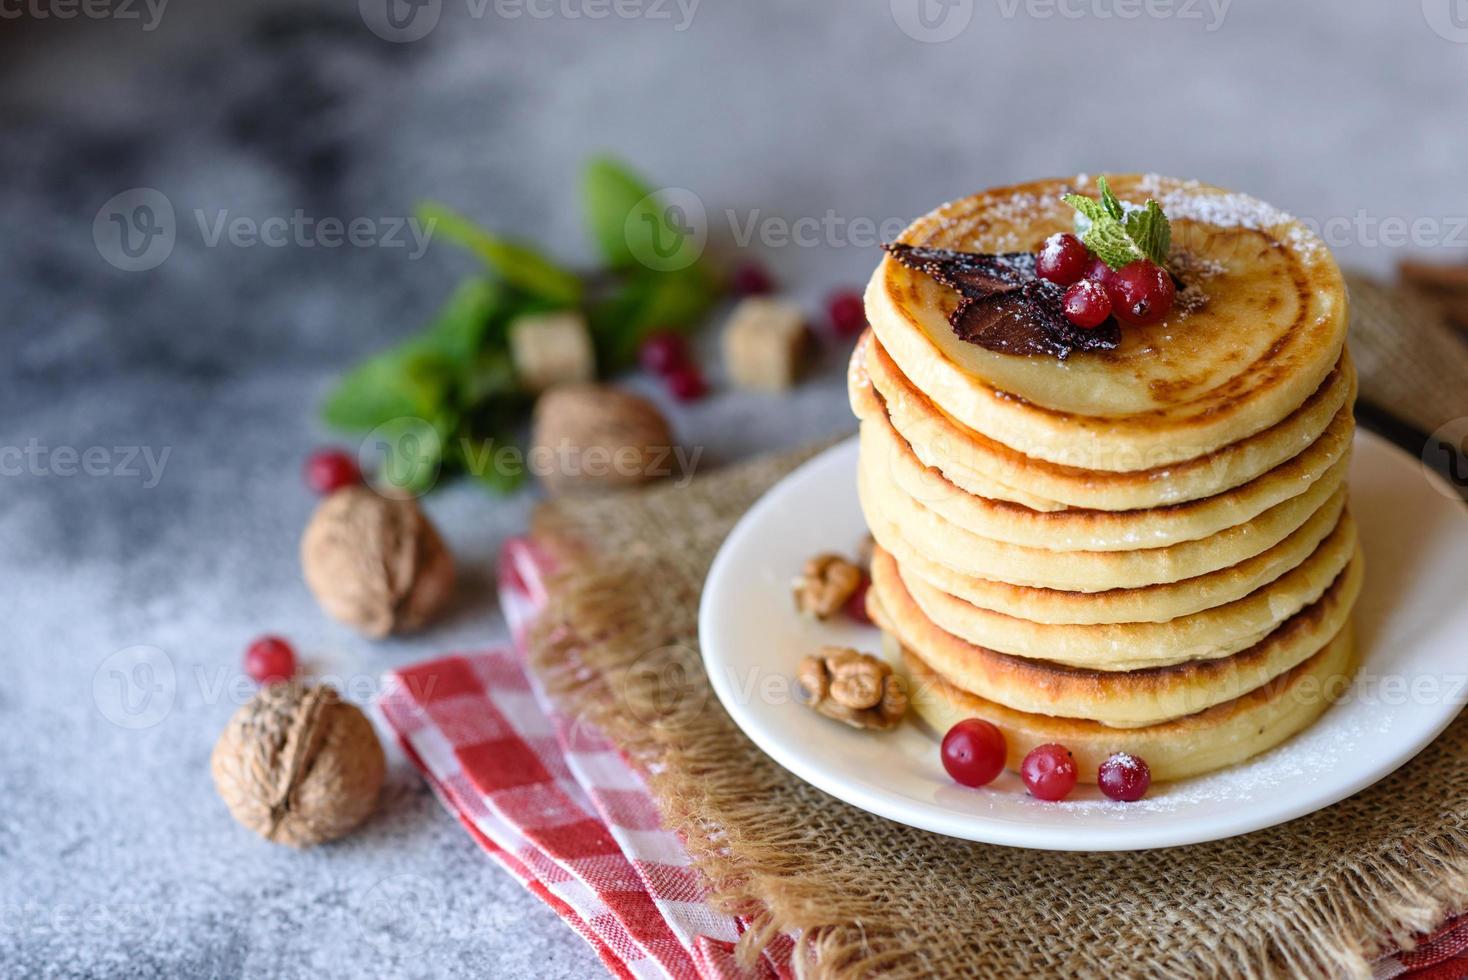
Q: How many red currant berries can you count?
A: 14